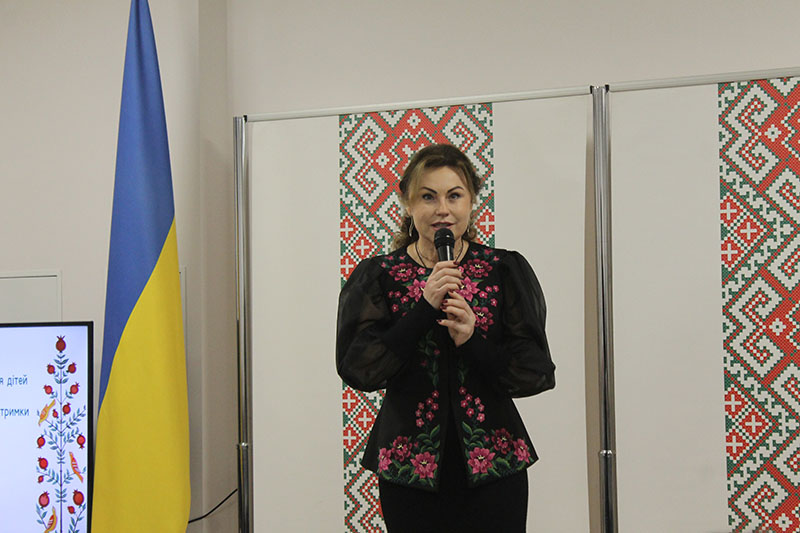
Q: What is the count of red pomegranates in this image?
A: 14